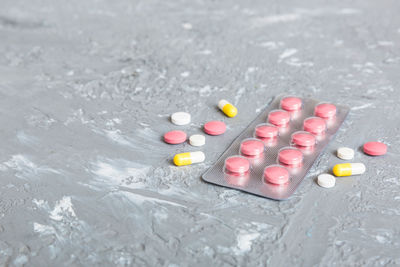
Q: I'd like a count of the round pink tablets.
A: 13